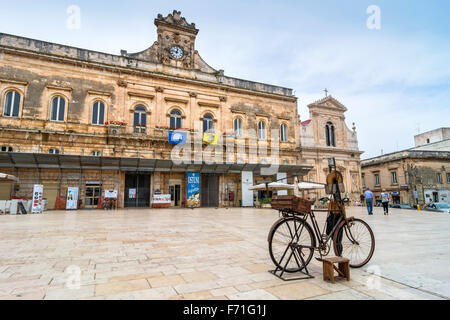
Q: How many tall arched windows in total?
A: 10